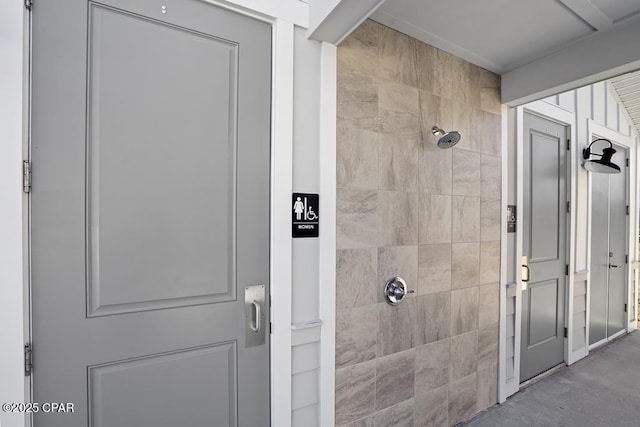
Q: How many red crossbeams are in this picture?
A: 0